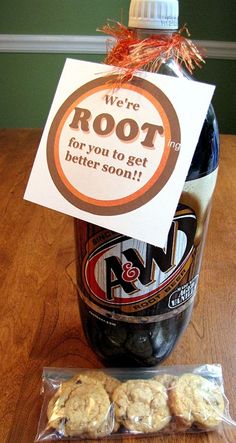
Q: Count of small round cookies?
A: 5